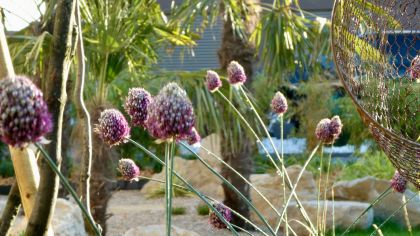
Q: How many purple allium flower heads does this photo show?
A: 14